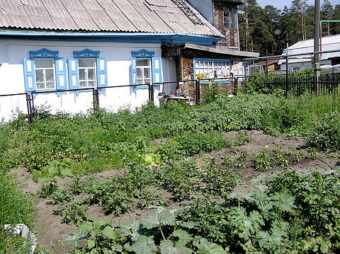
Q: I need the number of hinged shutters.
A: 6